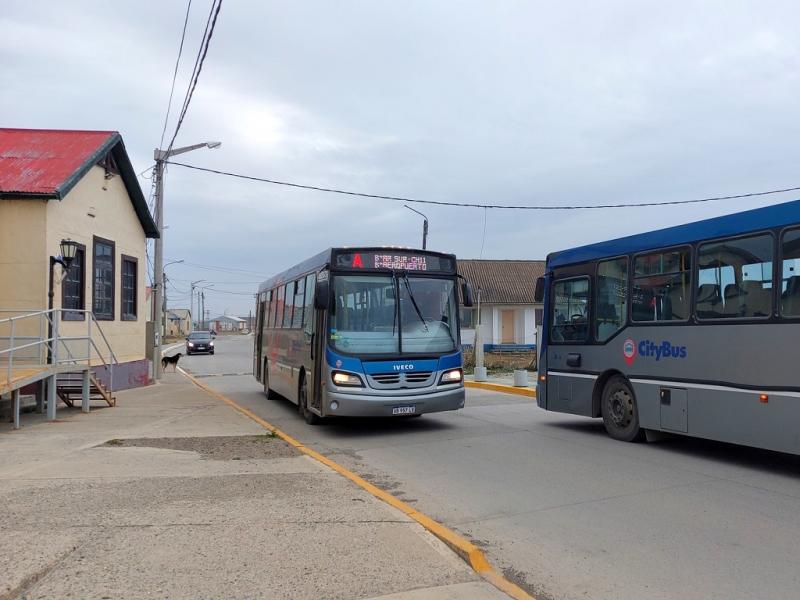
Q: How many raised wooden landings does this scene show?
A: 1